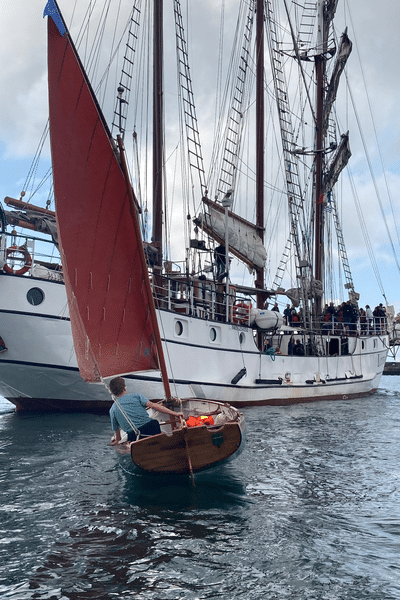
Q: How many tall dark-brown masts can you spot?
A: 3